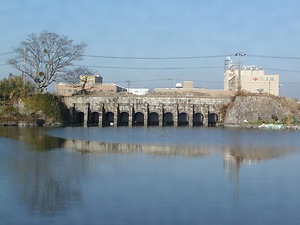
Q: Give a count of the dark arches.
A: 10